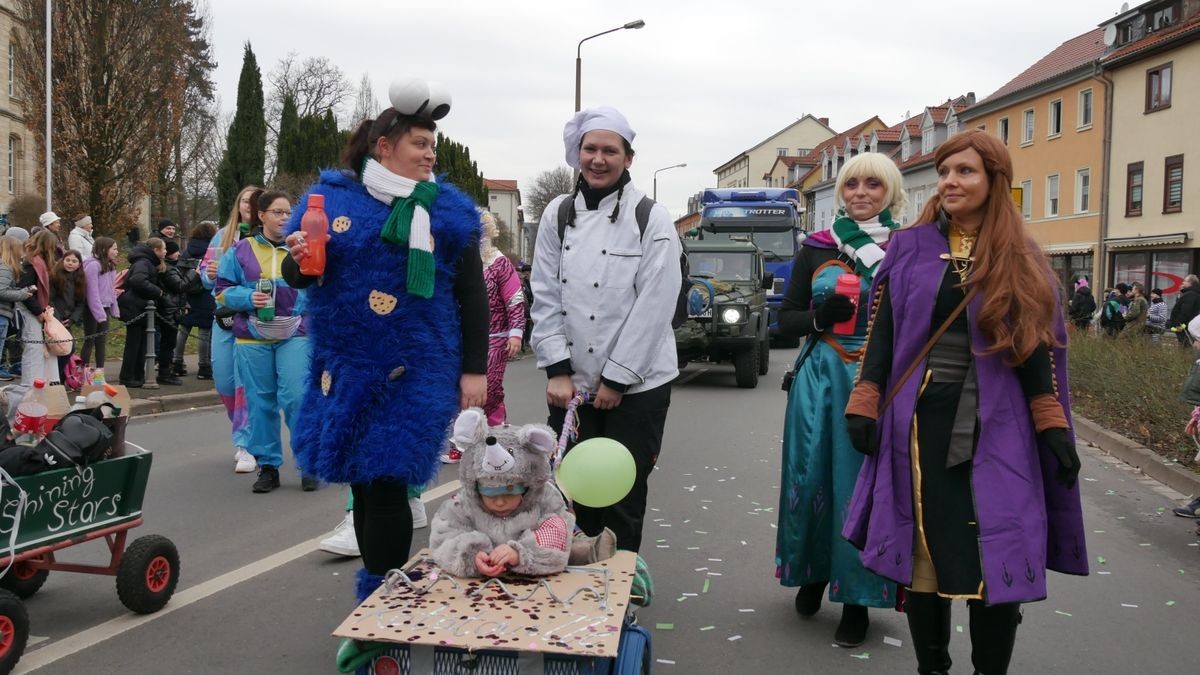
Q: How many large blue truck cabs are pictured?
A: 1